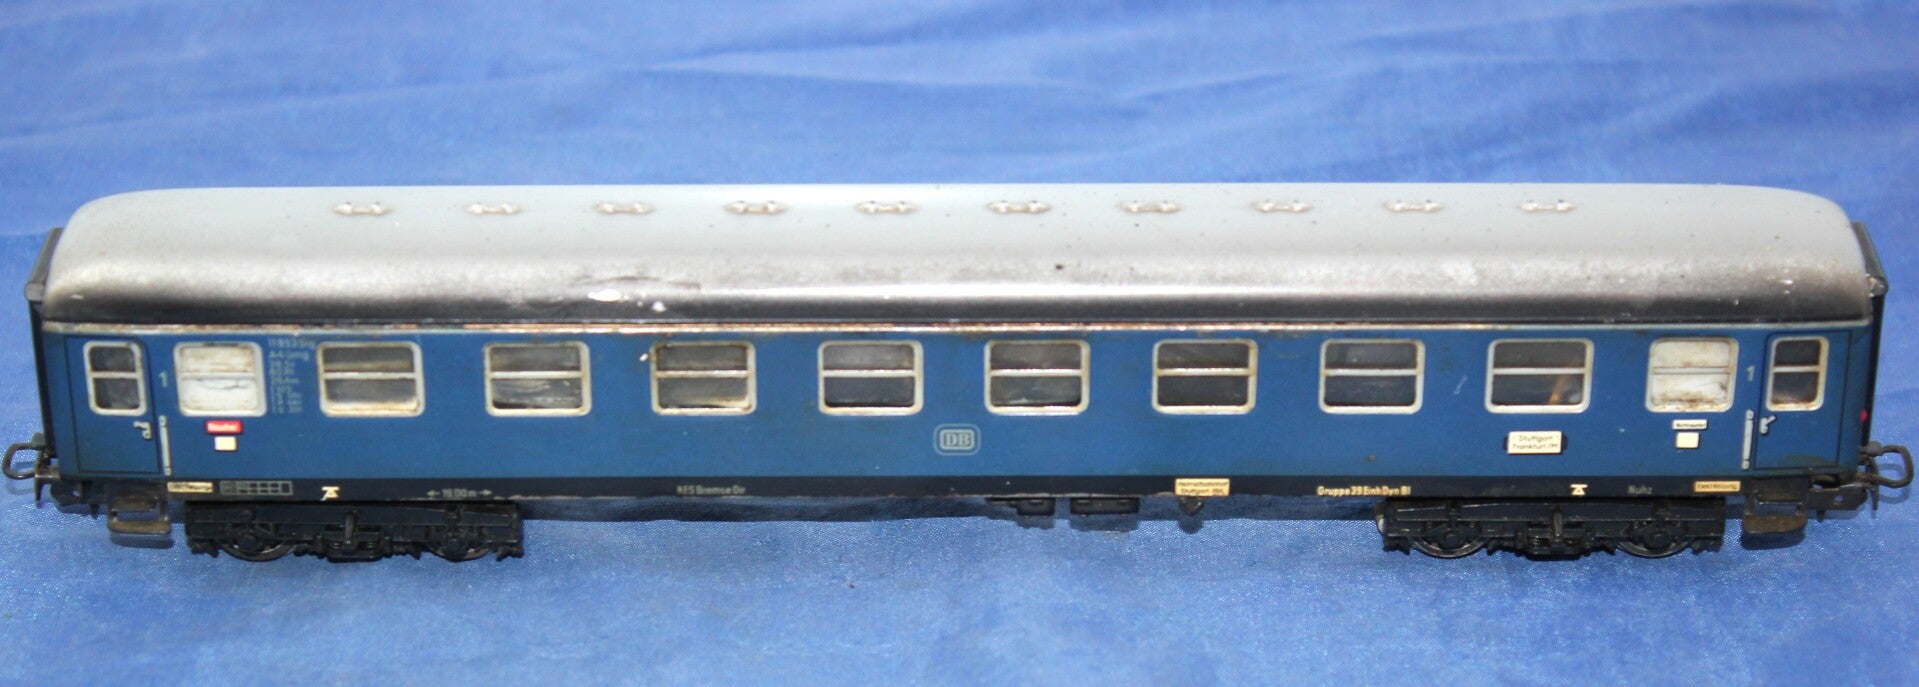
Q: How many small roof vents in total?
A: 10